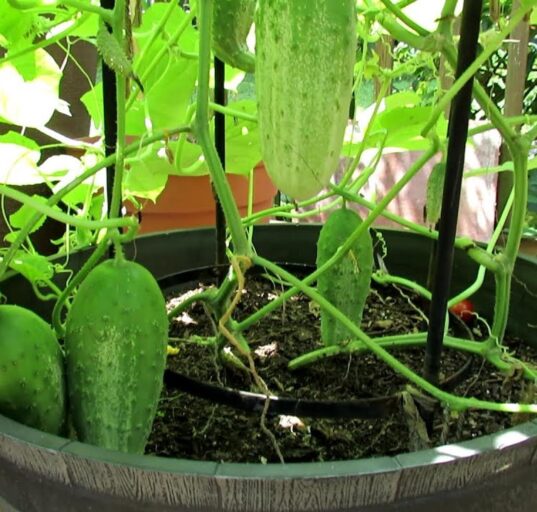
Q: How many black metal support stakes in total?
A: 3